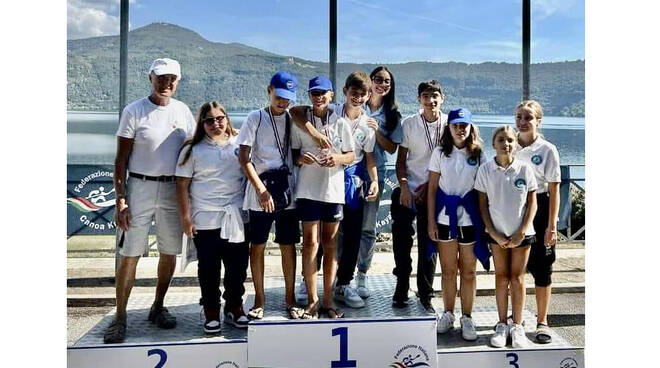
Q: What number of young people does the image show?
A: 9